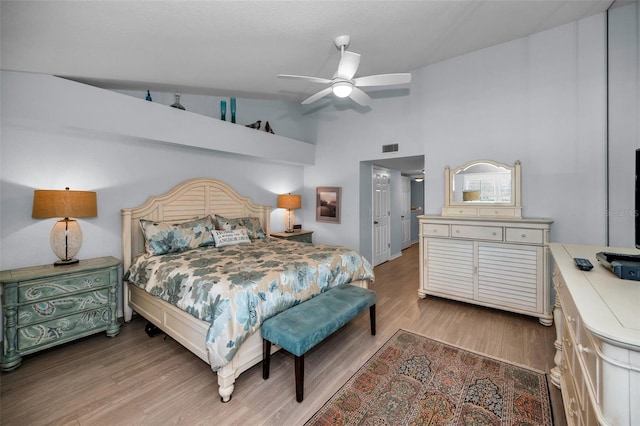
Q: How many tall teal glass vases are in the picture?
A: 2